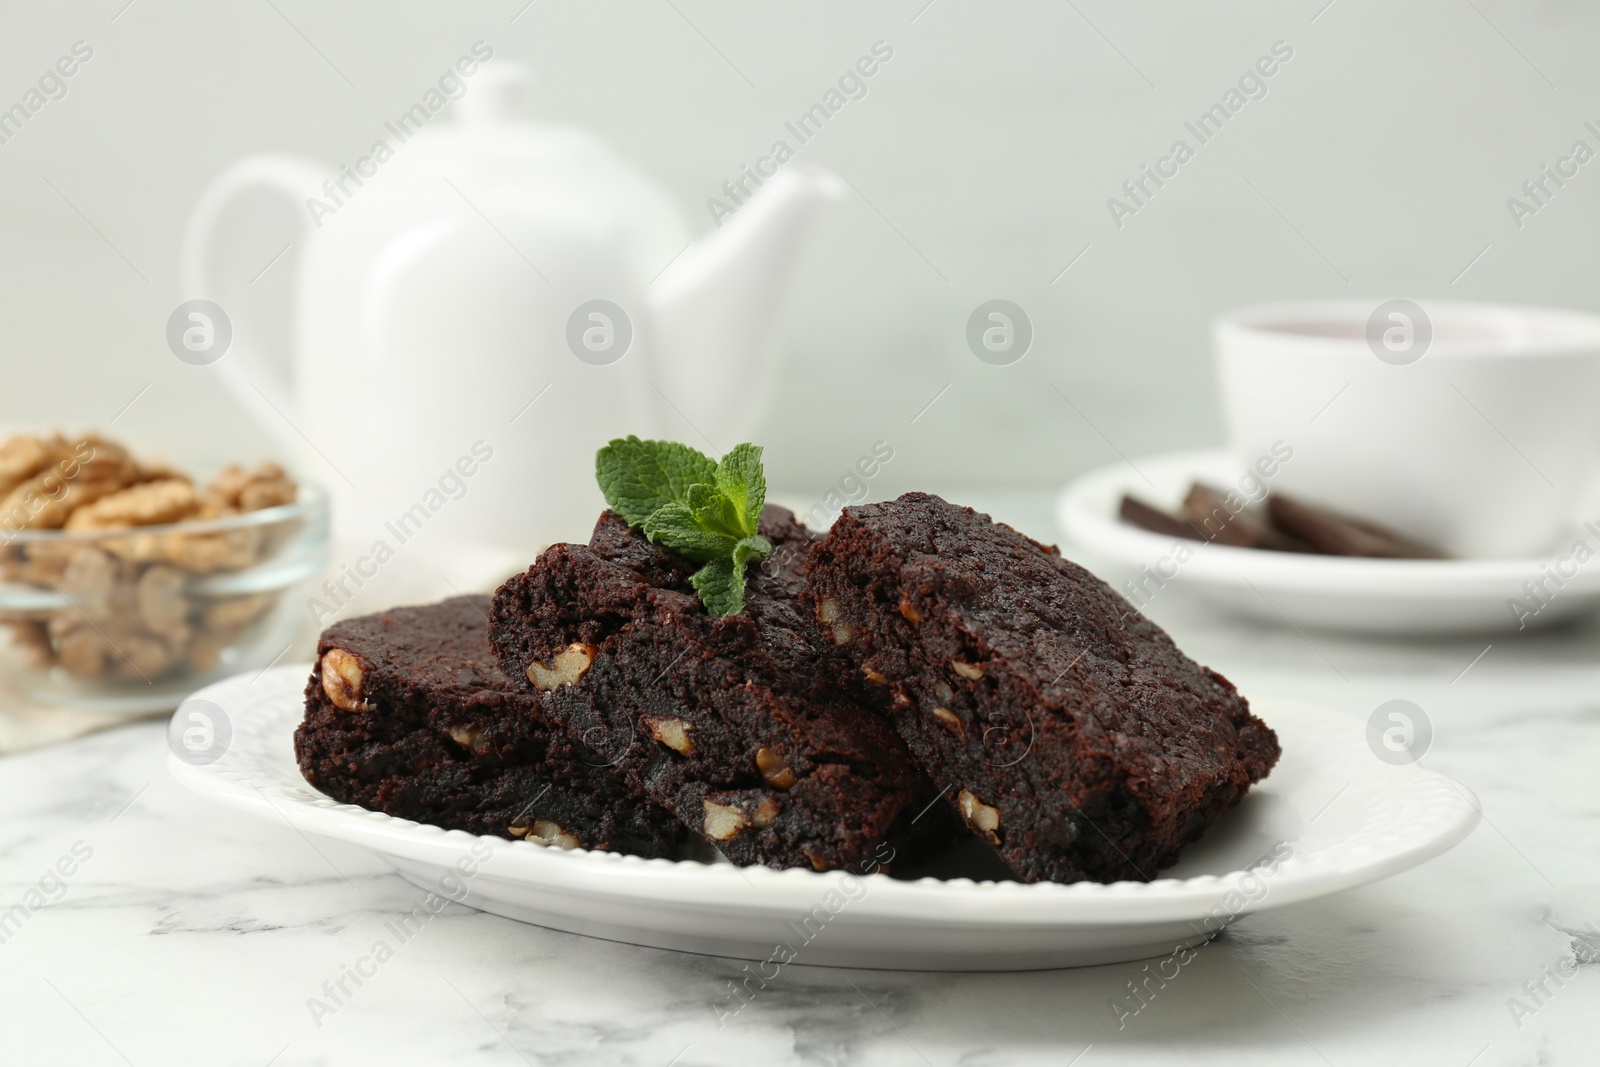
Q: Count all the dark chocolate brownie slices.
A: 3